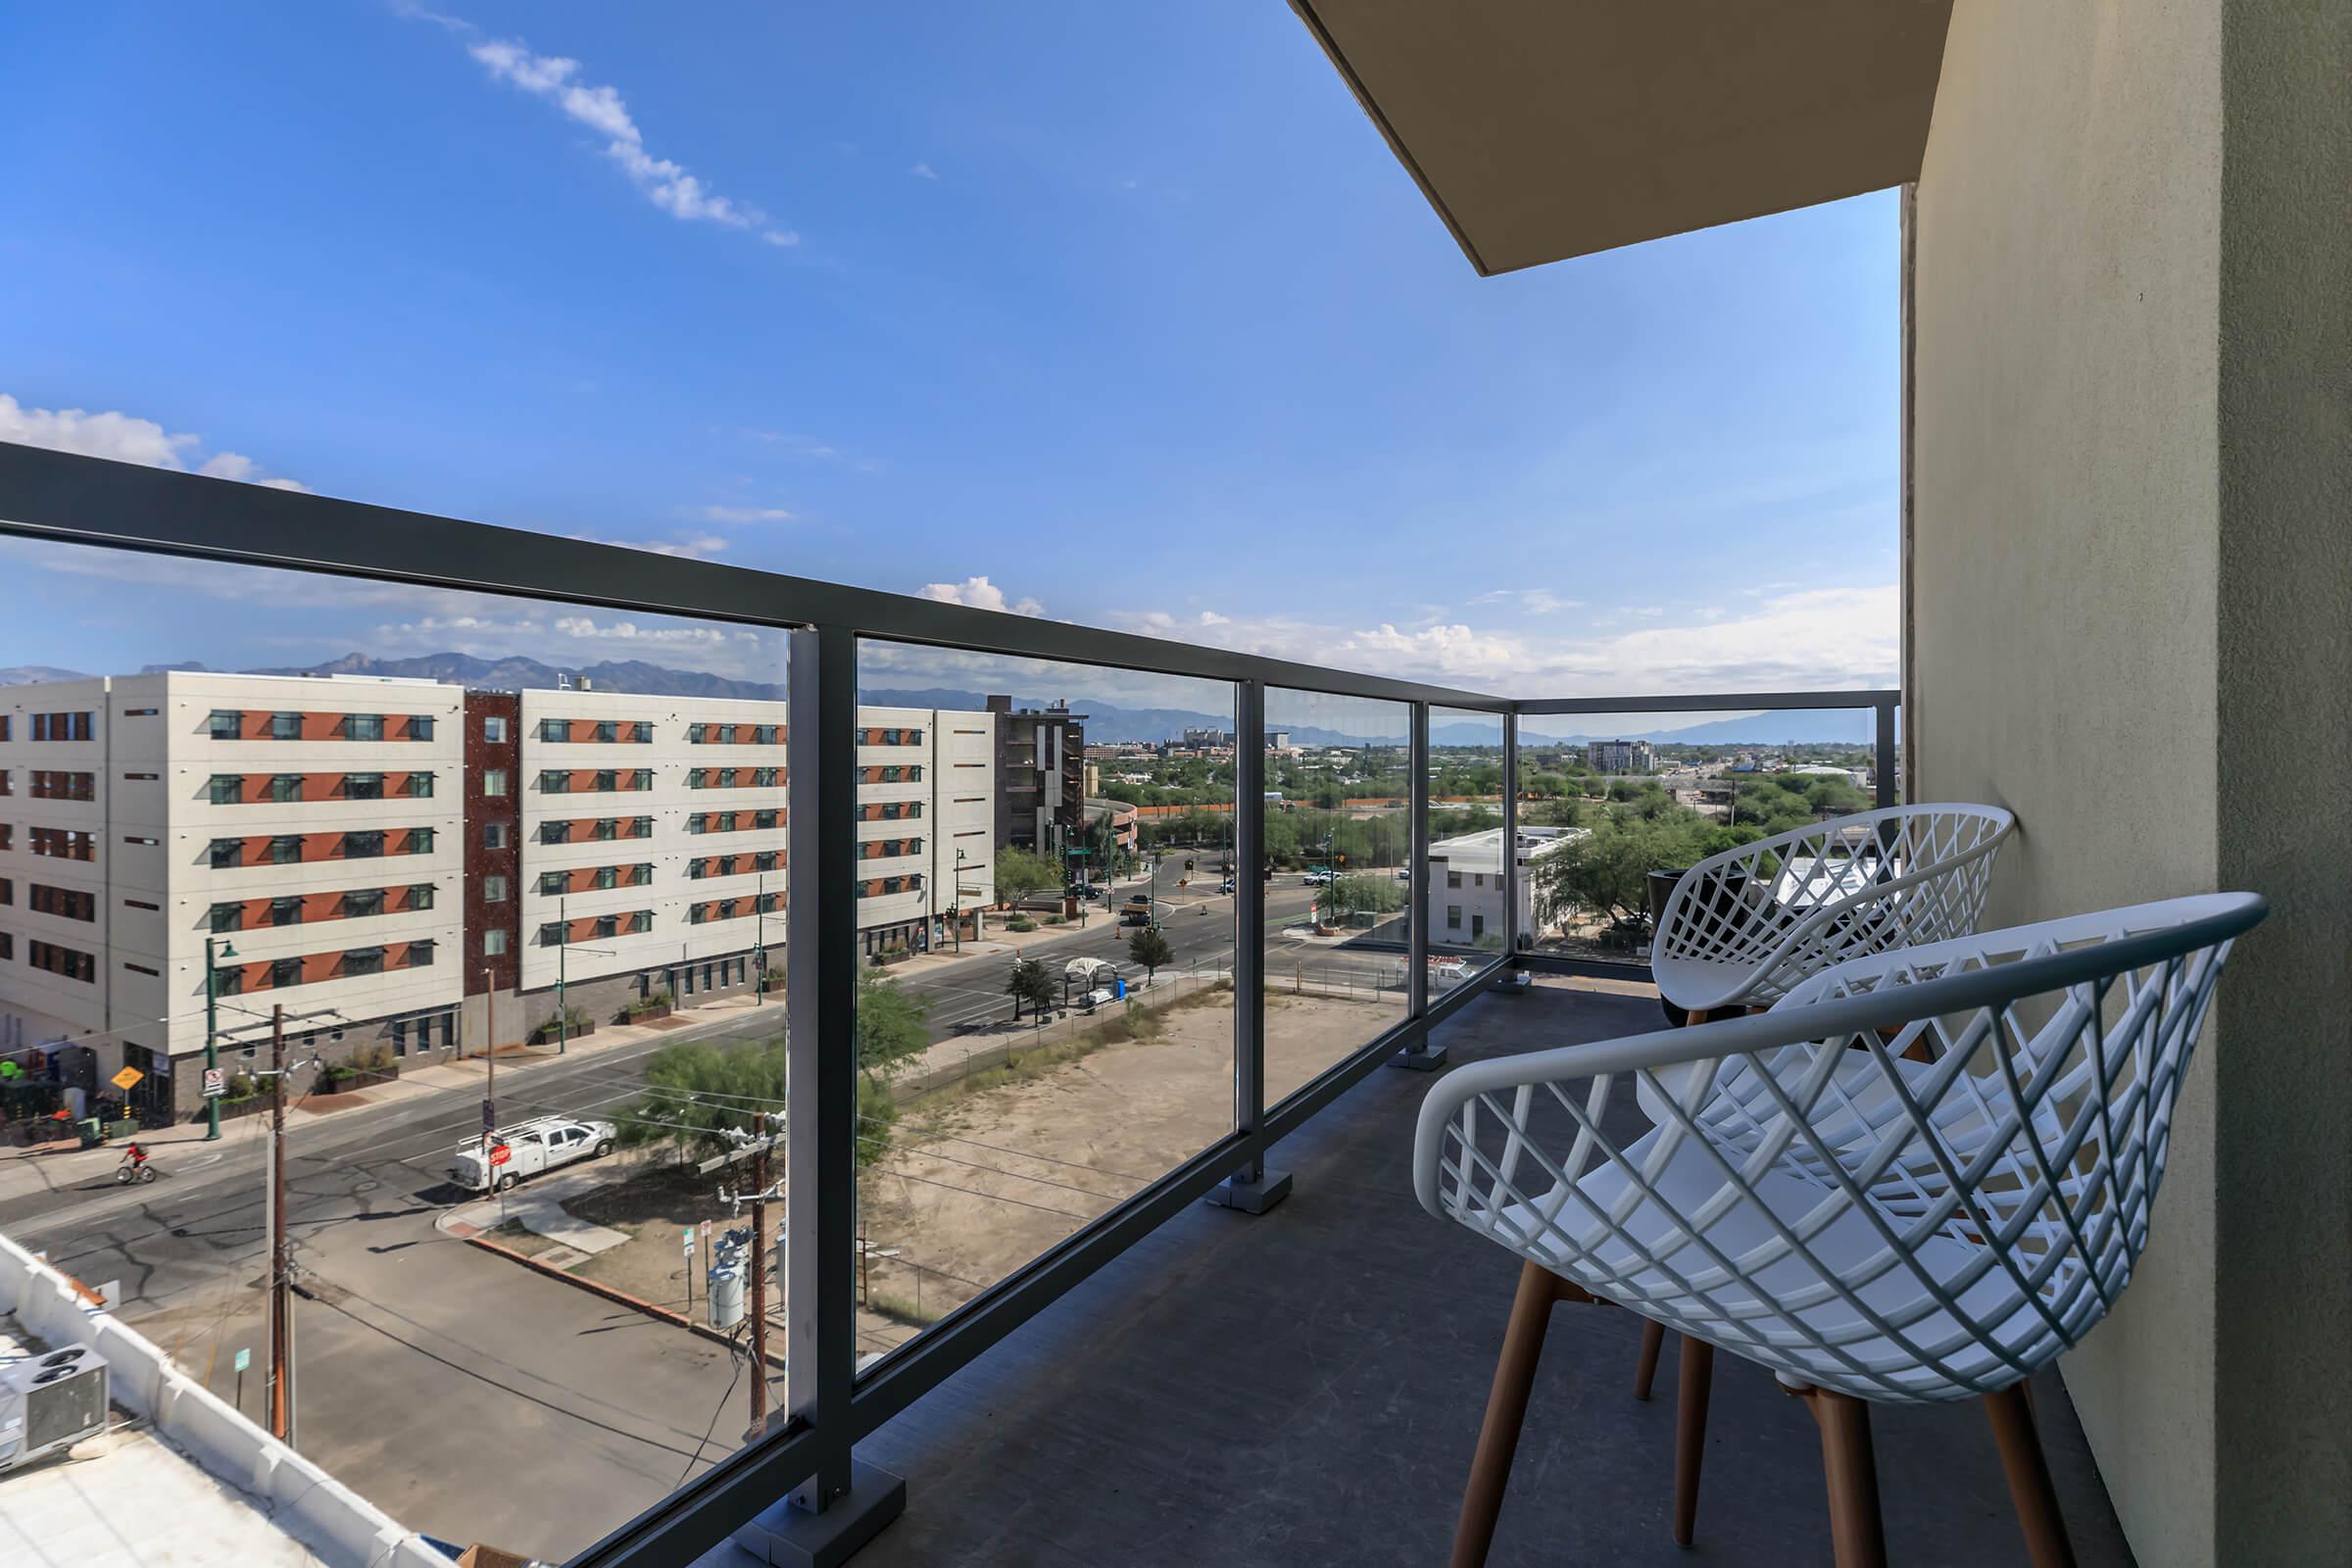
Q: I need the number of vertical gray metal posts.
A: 5